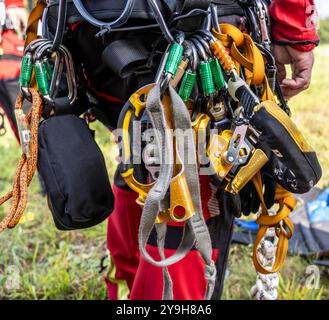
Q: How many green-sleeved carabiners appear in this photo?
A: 7